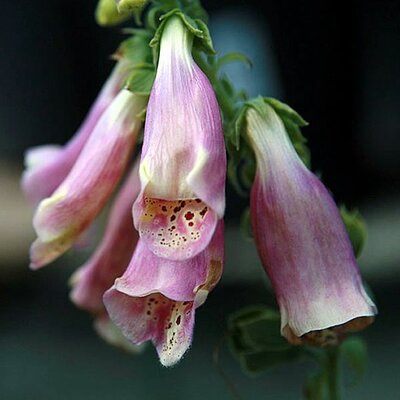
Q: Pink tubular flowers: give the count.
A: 6